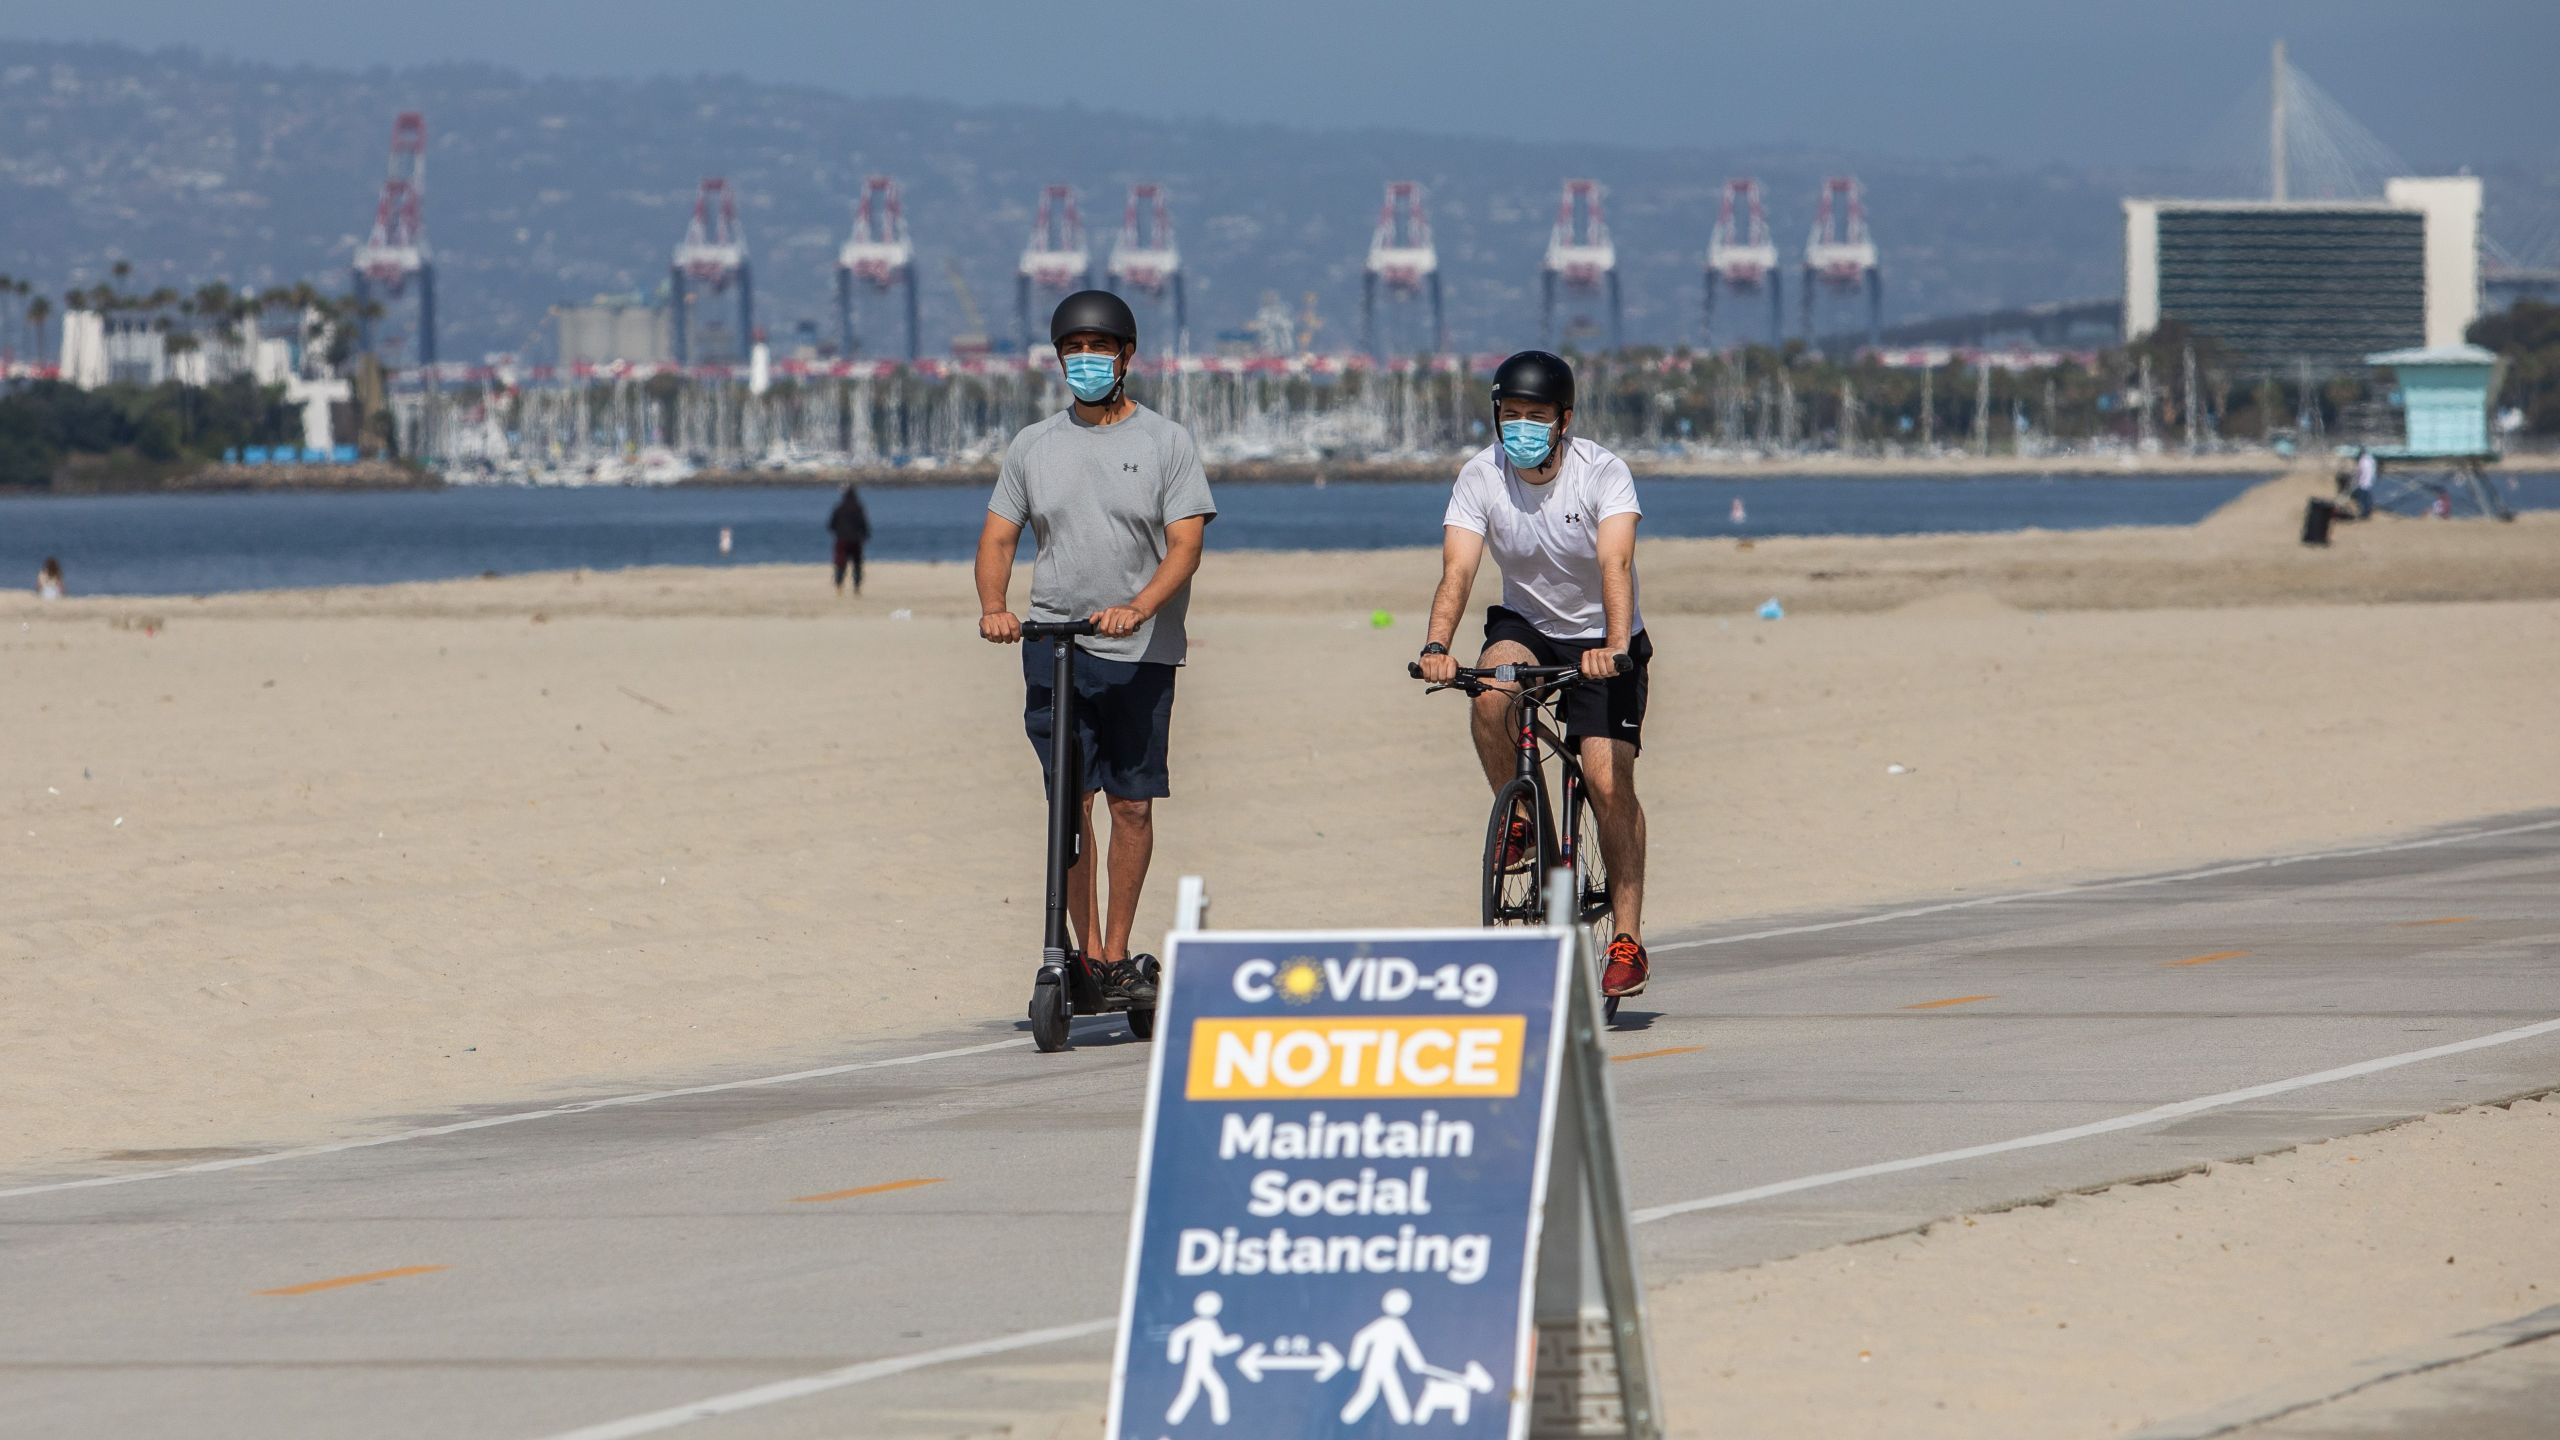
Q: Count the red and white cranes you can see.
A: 9